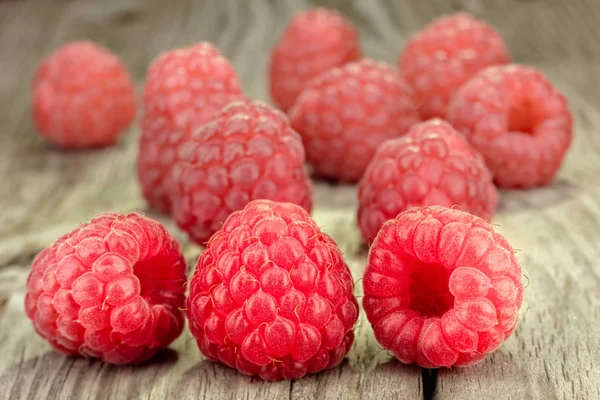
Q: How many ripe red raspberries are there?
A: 11